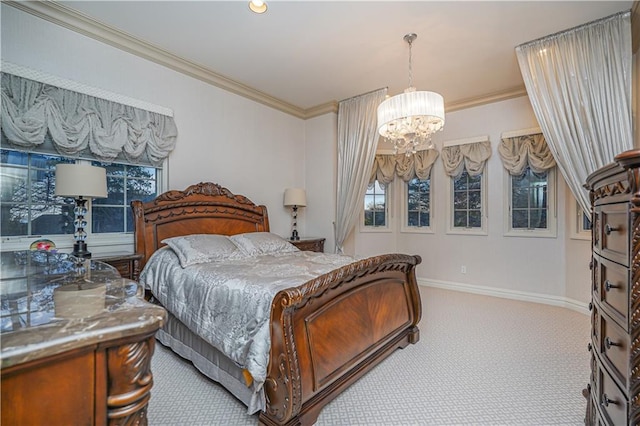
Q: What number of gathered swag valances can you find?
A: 5